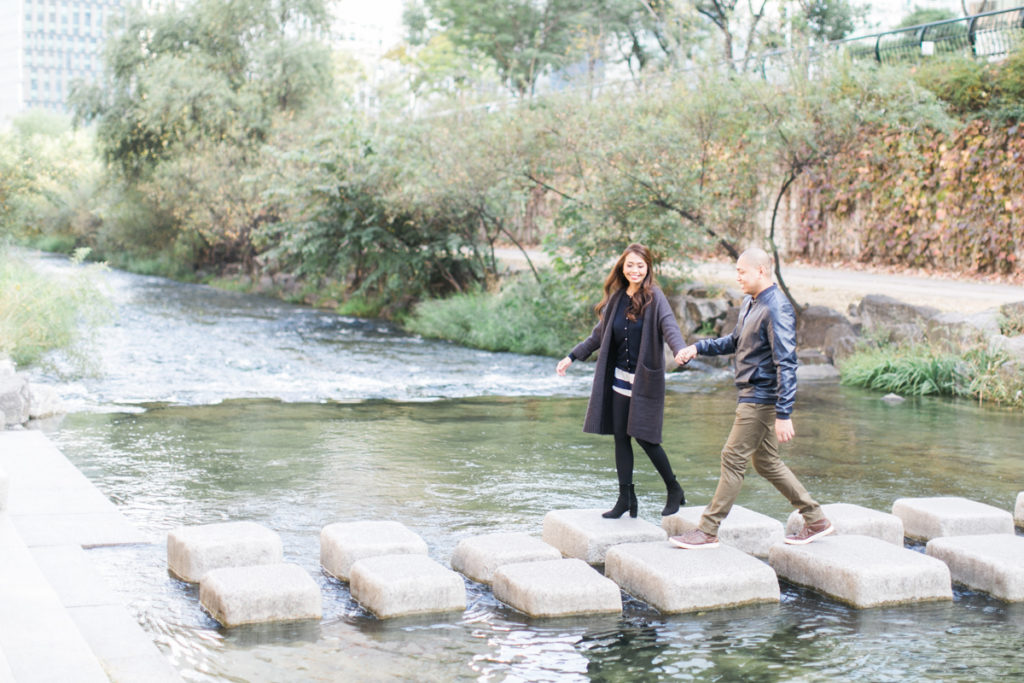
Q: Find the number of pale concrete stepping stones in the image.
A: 14